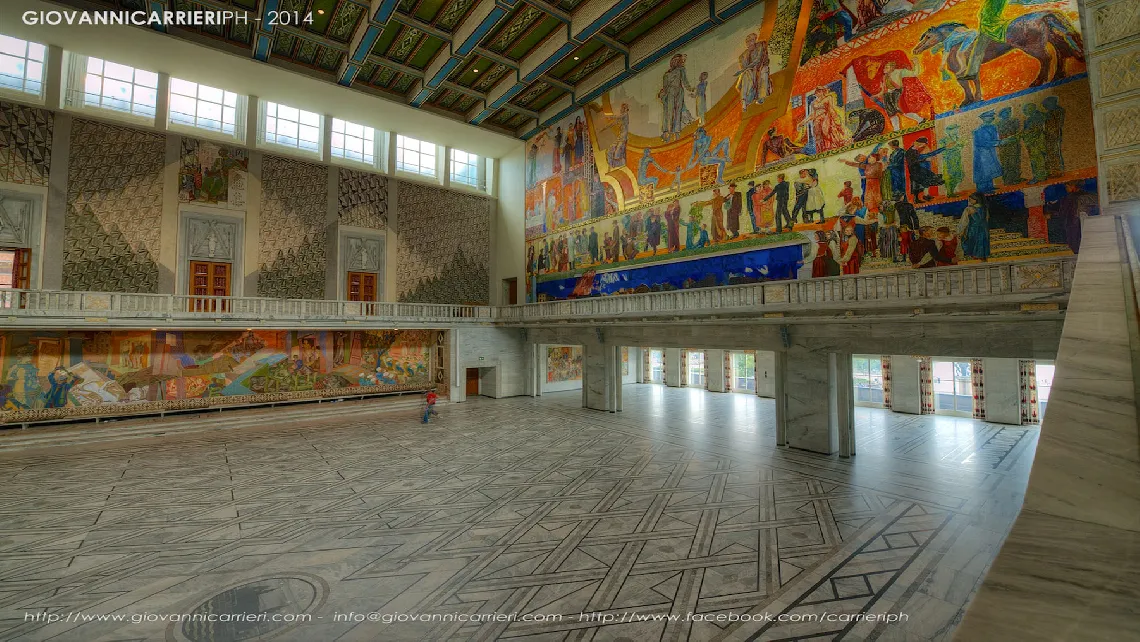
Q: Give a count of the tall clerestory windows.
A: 7